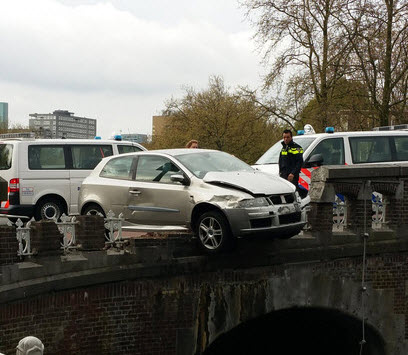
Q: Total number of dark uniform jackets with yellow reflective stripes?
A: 1